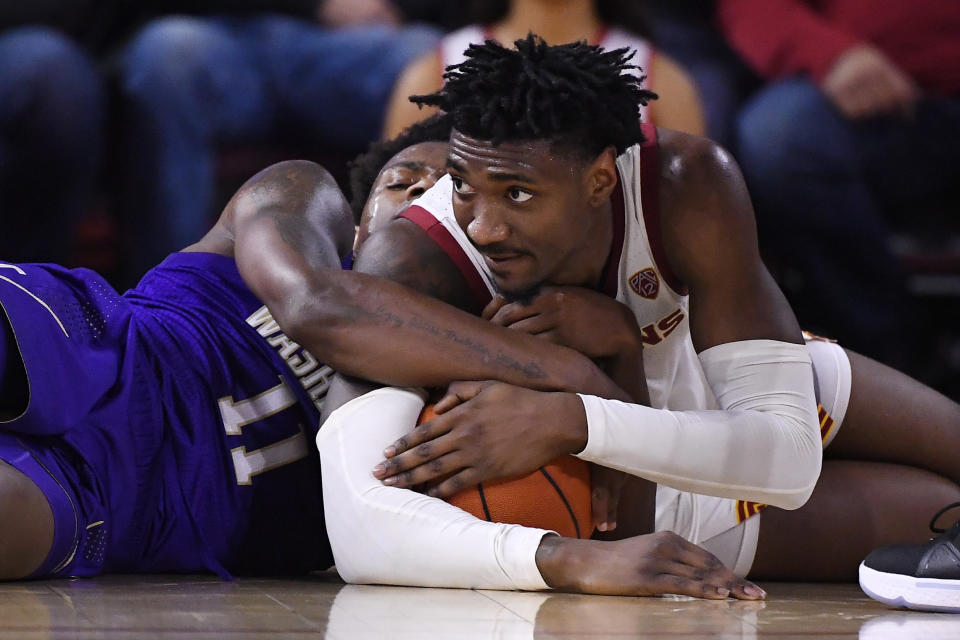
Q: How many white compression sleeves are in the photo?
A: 2